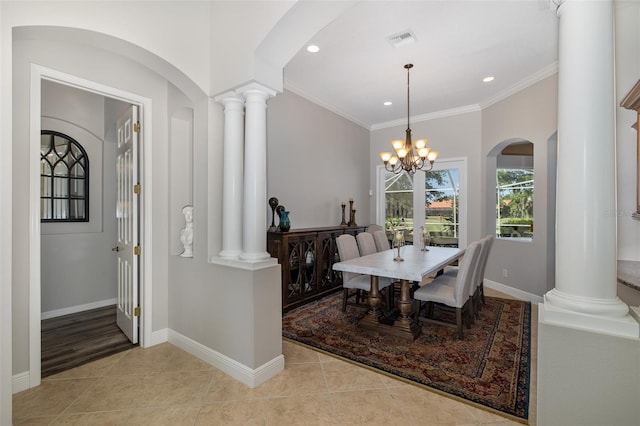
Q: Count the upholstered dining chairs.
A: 7